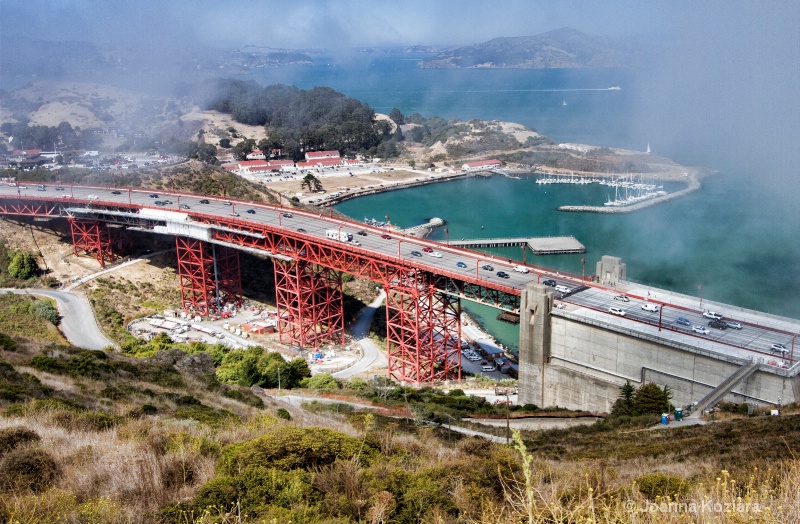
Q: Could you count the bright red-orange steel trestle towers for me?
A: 4